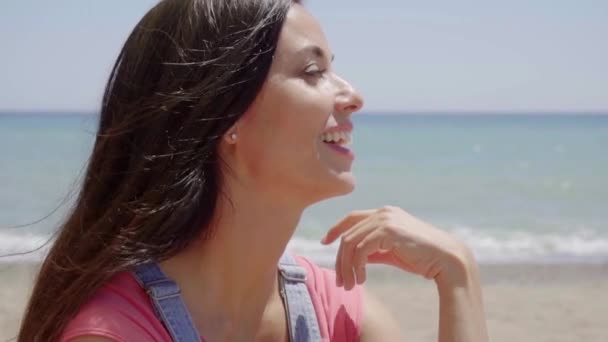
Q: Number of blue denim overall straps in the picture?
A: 2